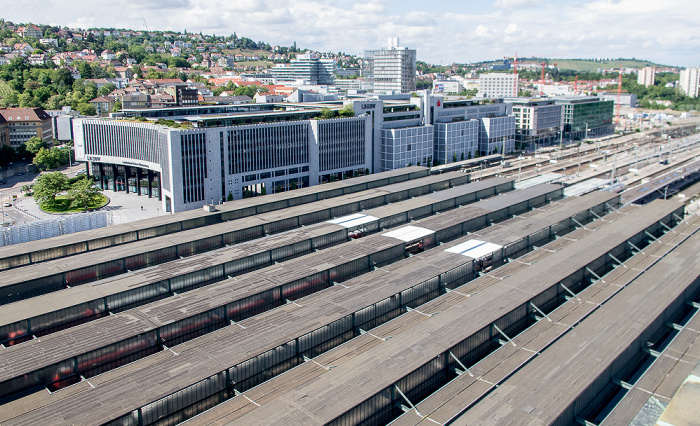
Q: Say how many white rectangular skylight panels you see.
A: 3